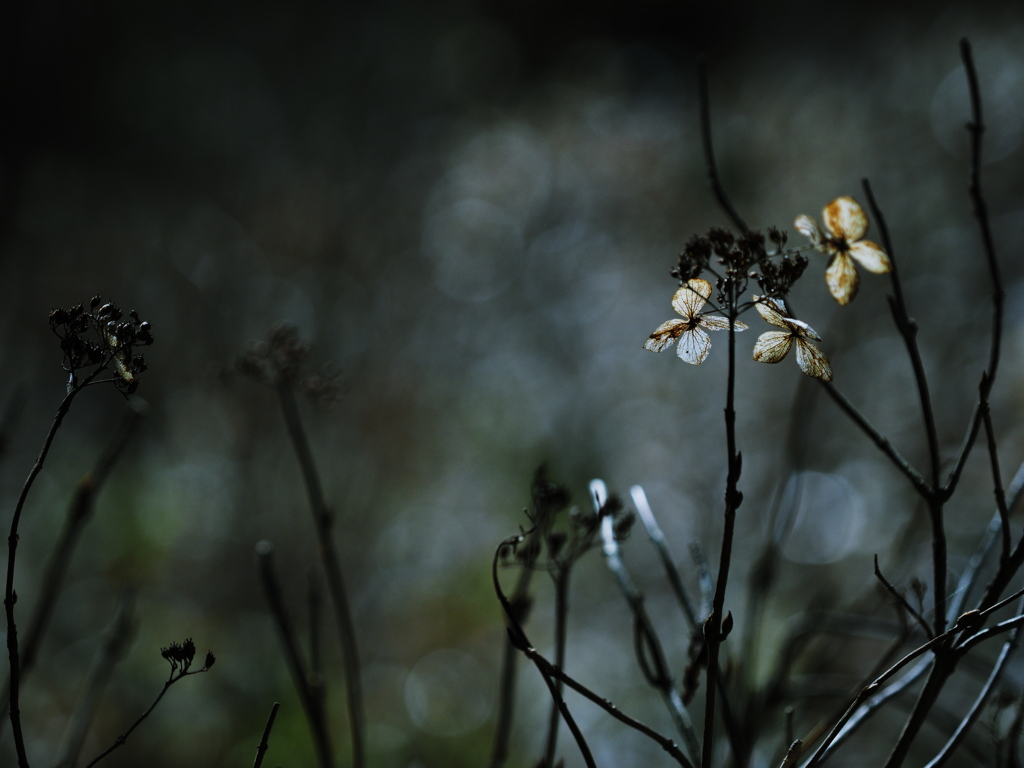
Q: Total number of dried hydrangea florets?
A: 3